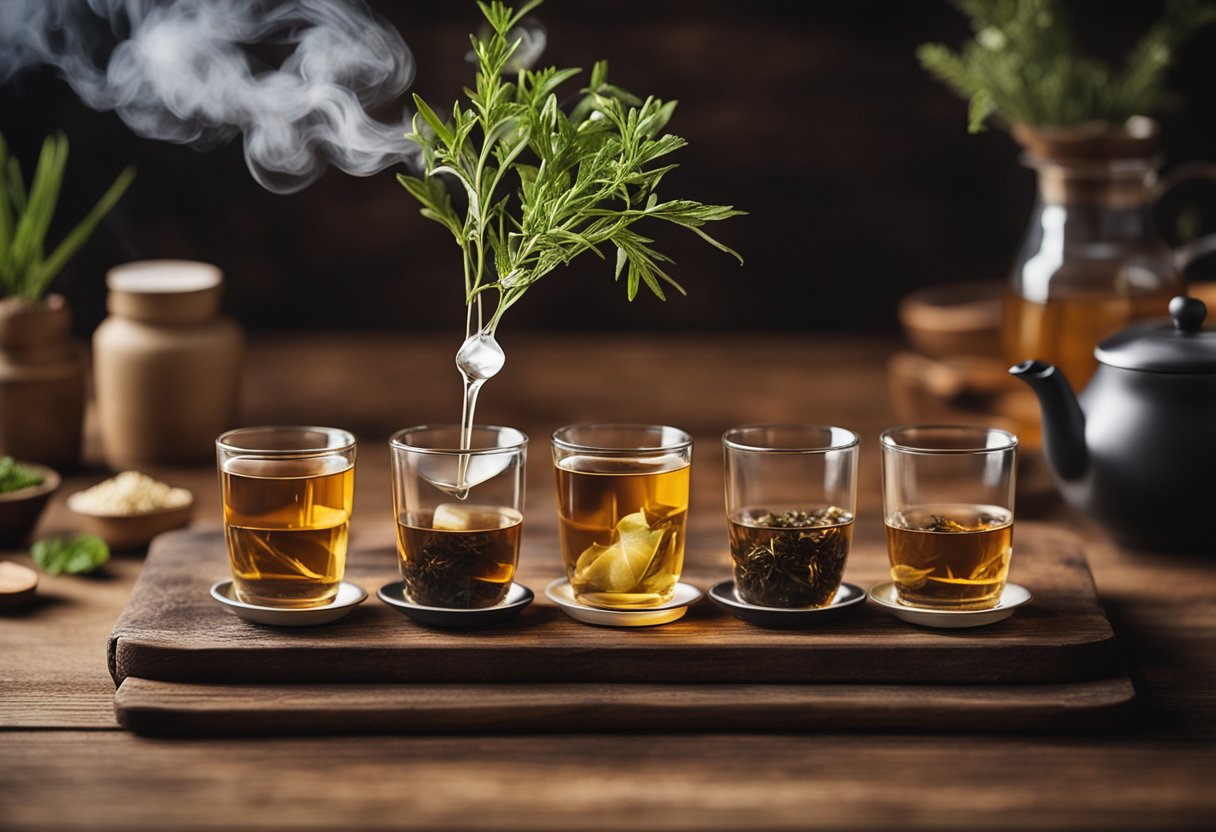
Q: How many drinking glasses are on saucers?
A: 5